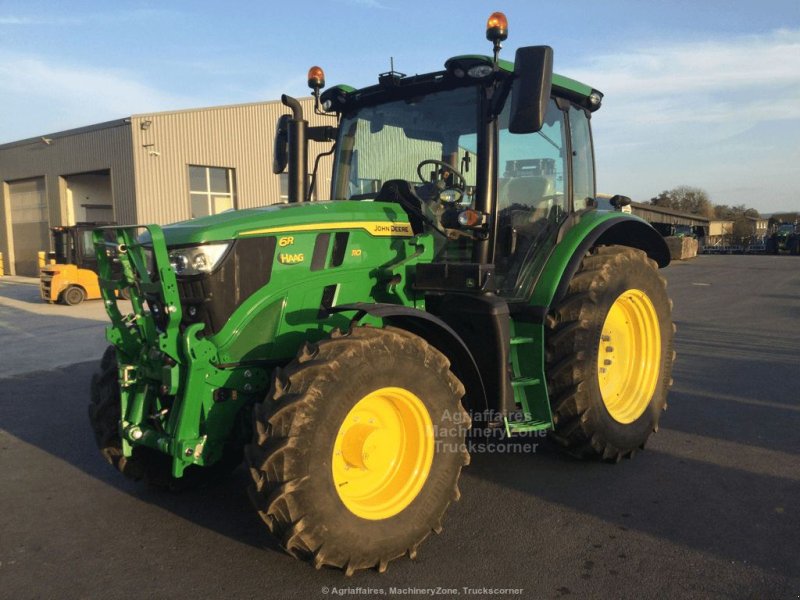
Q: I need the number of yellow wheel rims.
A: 2